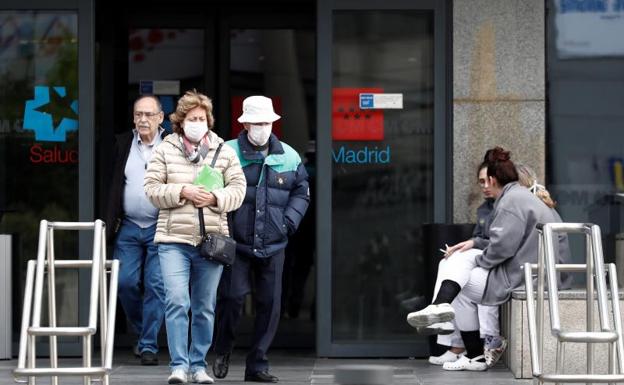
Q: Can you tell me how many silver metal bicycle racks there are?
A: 2